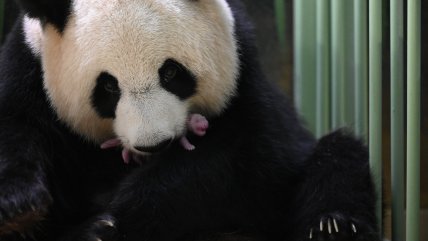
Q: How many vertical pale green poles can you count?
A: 7